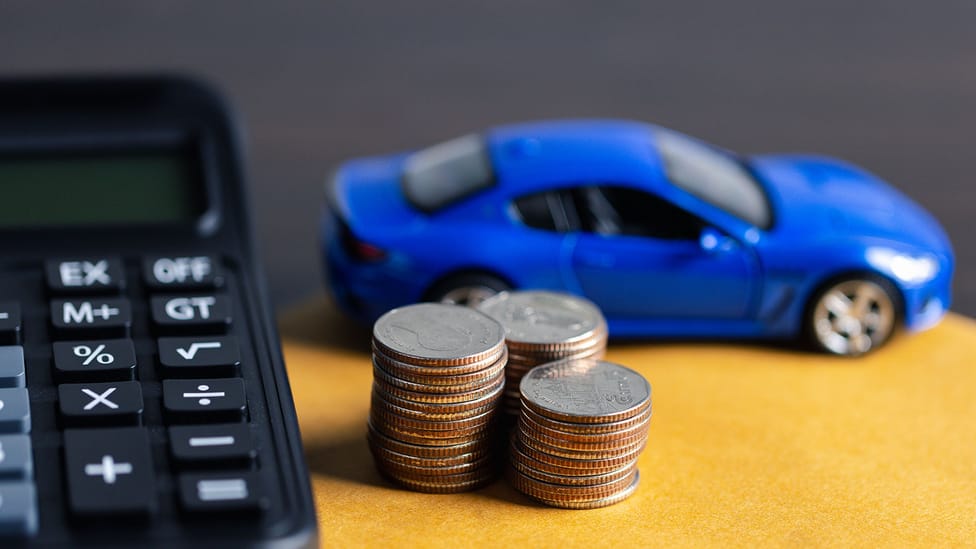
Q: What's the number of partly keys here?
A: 5